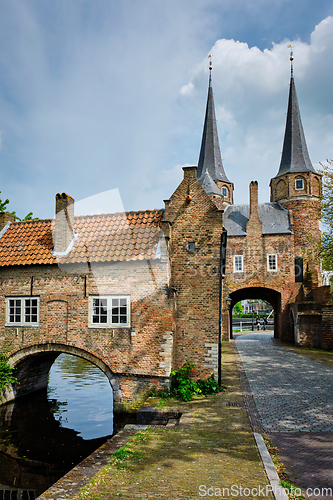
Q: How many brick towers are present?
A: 2